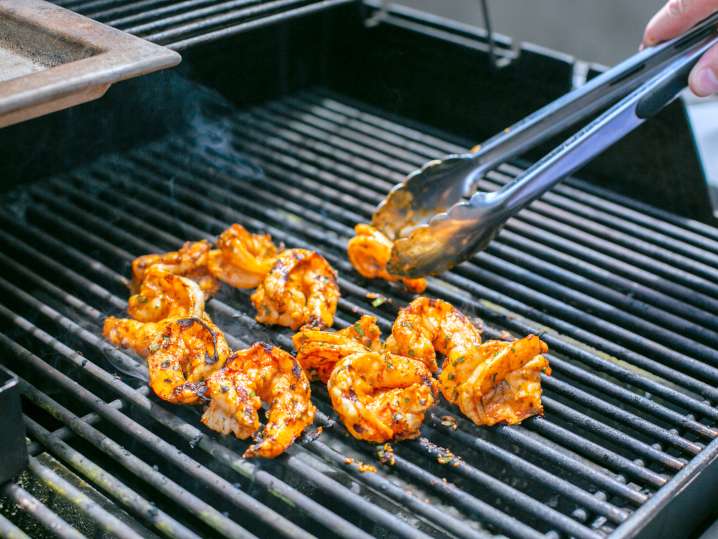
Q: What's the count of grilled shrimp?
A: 11